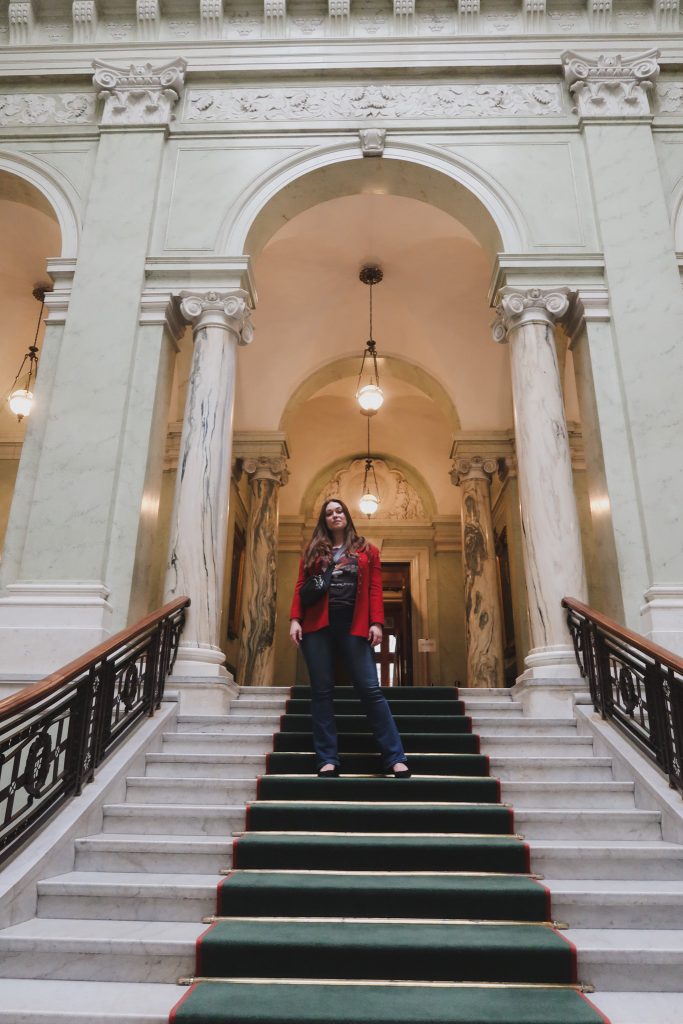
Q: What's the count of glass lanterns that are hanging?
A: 3